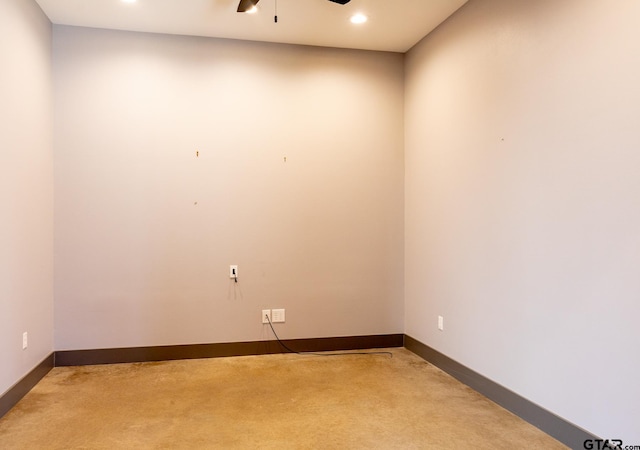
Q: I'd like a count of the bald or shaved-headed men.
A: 0